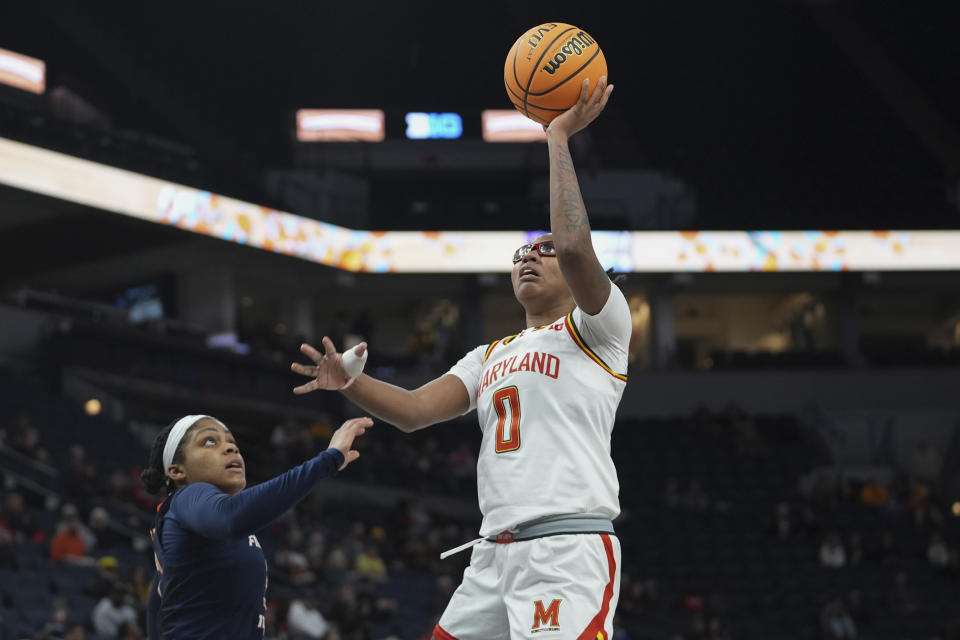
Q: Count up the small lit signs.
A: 4